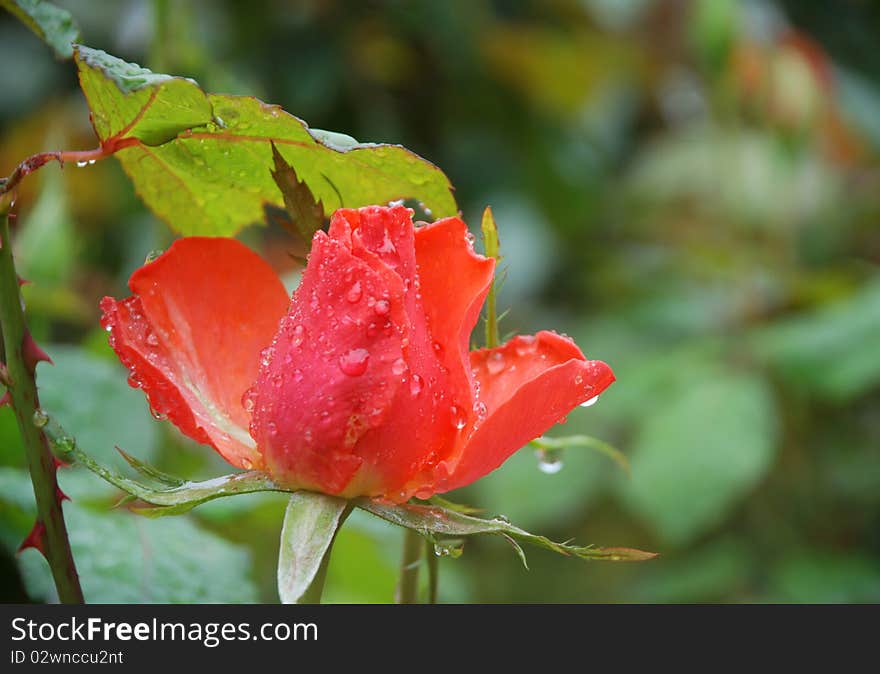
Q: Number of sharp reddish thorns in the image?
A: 6